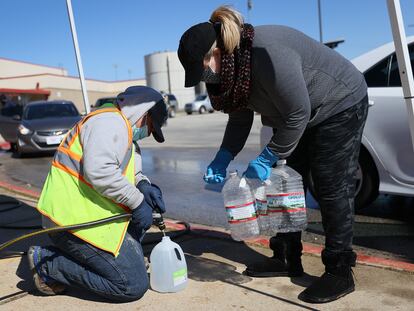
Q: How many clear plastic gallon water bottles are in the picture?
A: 3